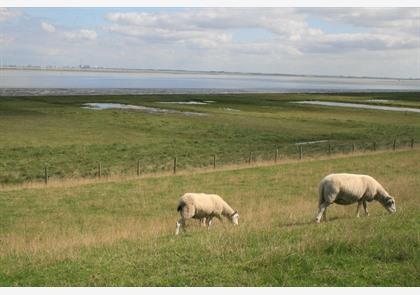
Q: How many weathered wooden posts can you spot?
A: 13